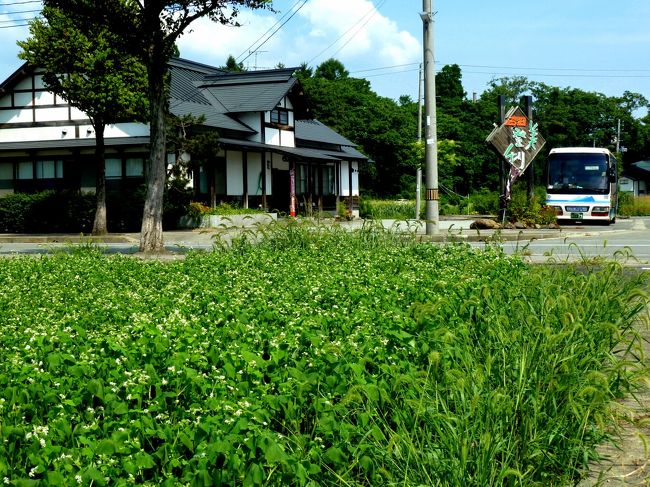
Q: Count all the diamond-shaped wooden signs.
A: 1